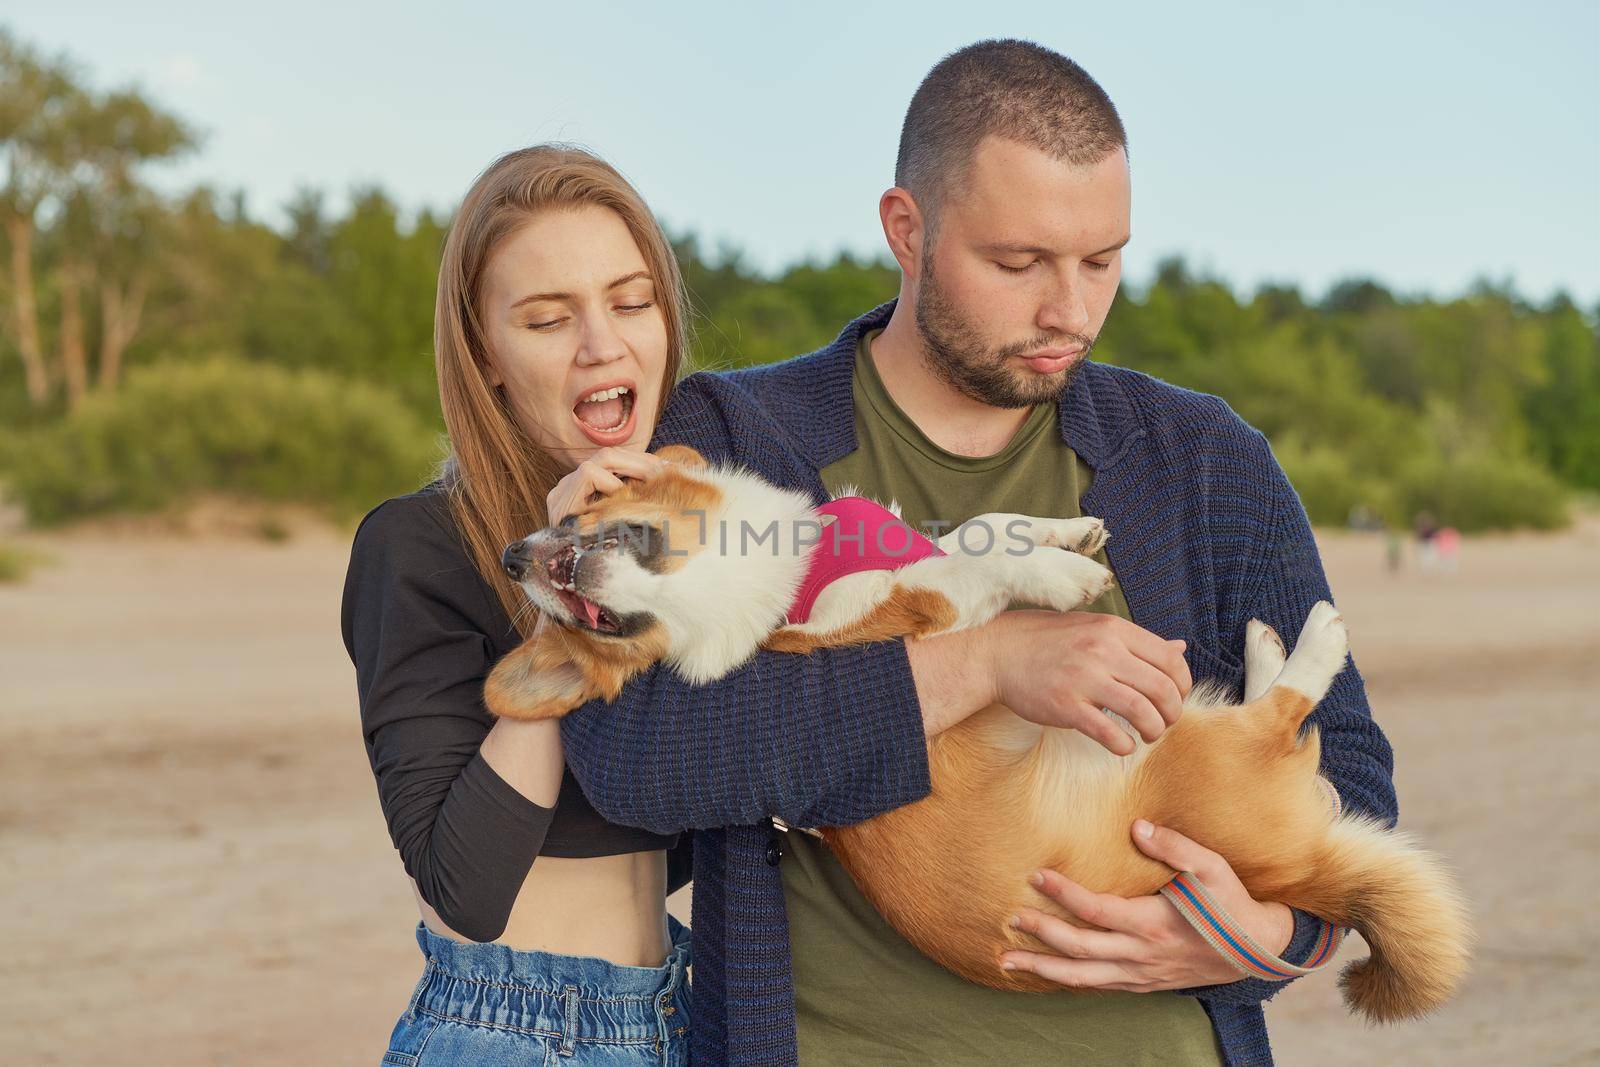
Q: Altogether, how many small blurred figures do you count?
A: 3